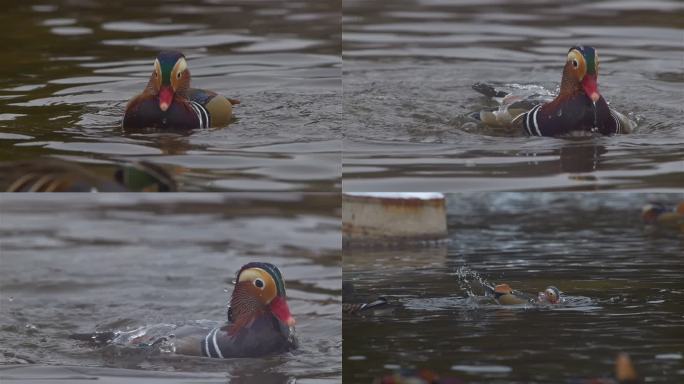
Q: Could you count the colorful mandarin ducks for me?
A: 4